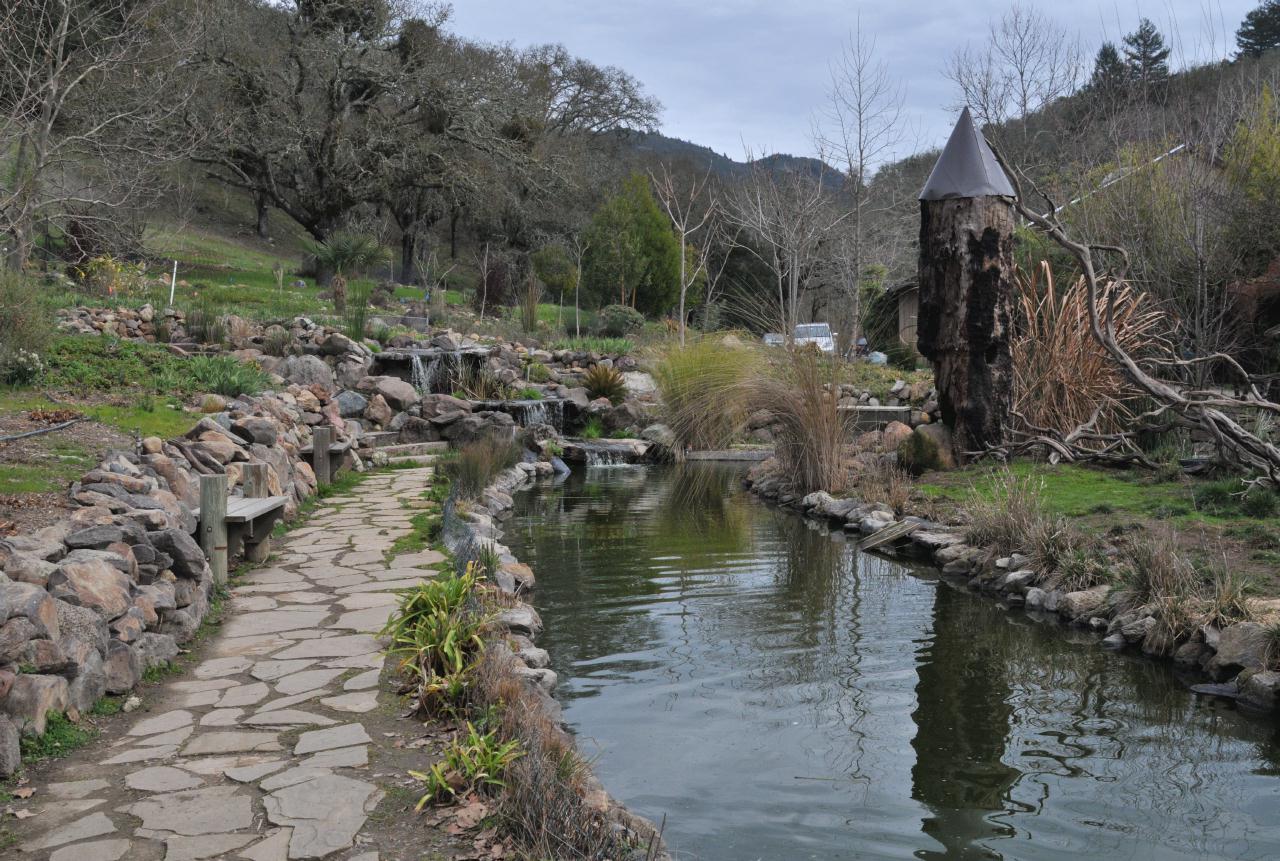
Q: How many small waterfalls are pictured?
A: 3